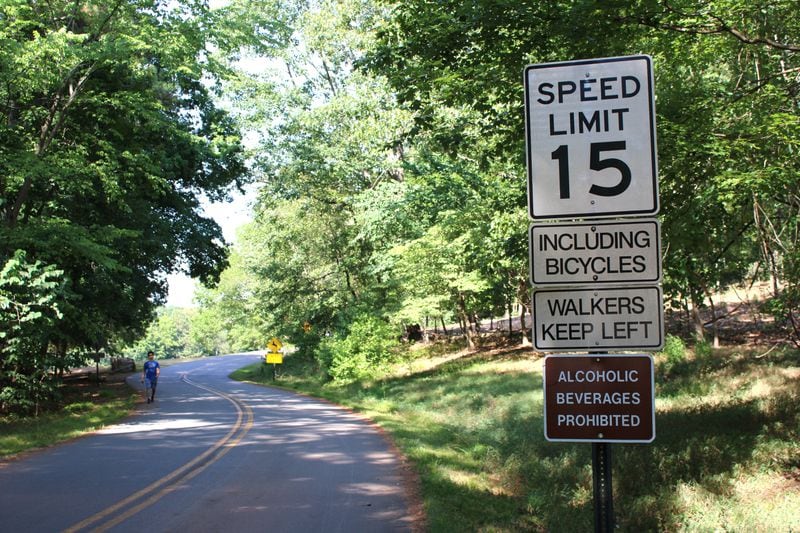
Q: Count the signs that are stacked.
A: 4